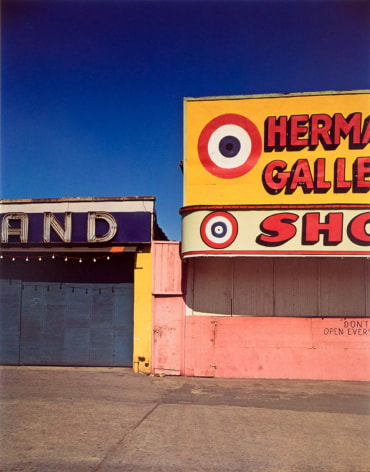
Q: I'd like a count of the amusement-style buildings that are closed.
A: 2